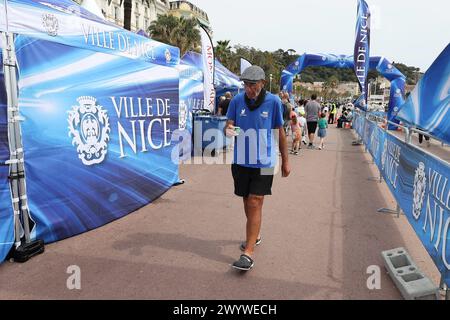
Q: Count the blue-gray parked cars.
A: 0